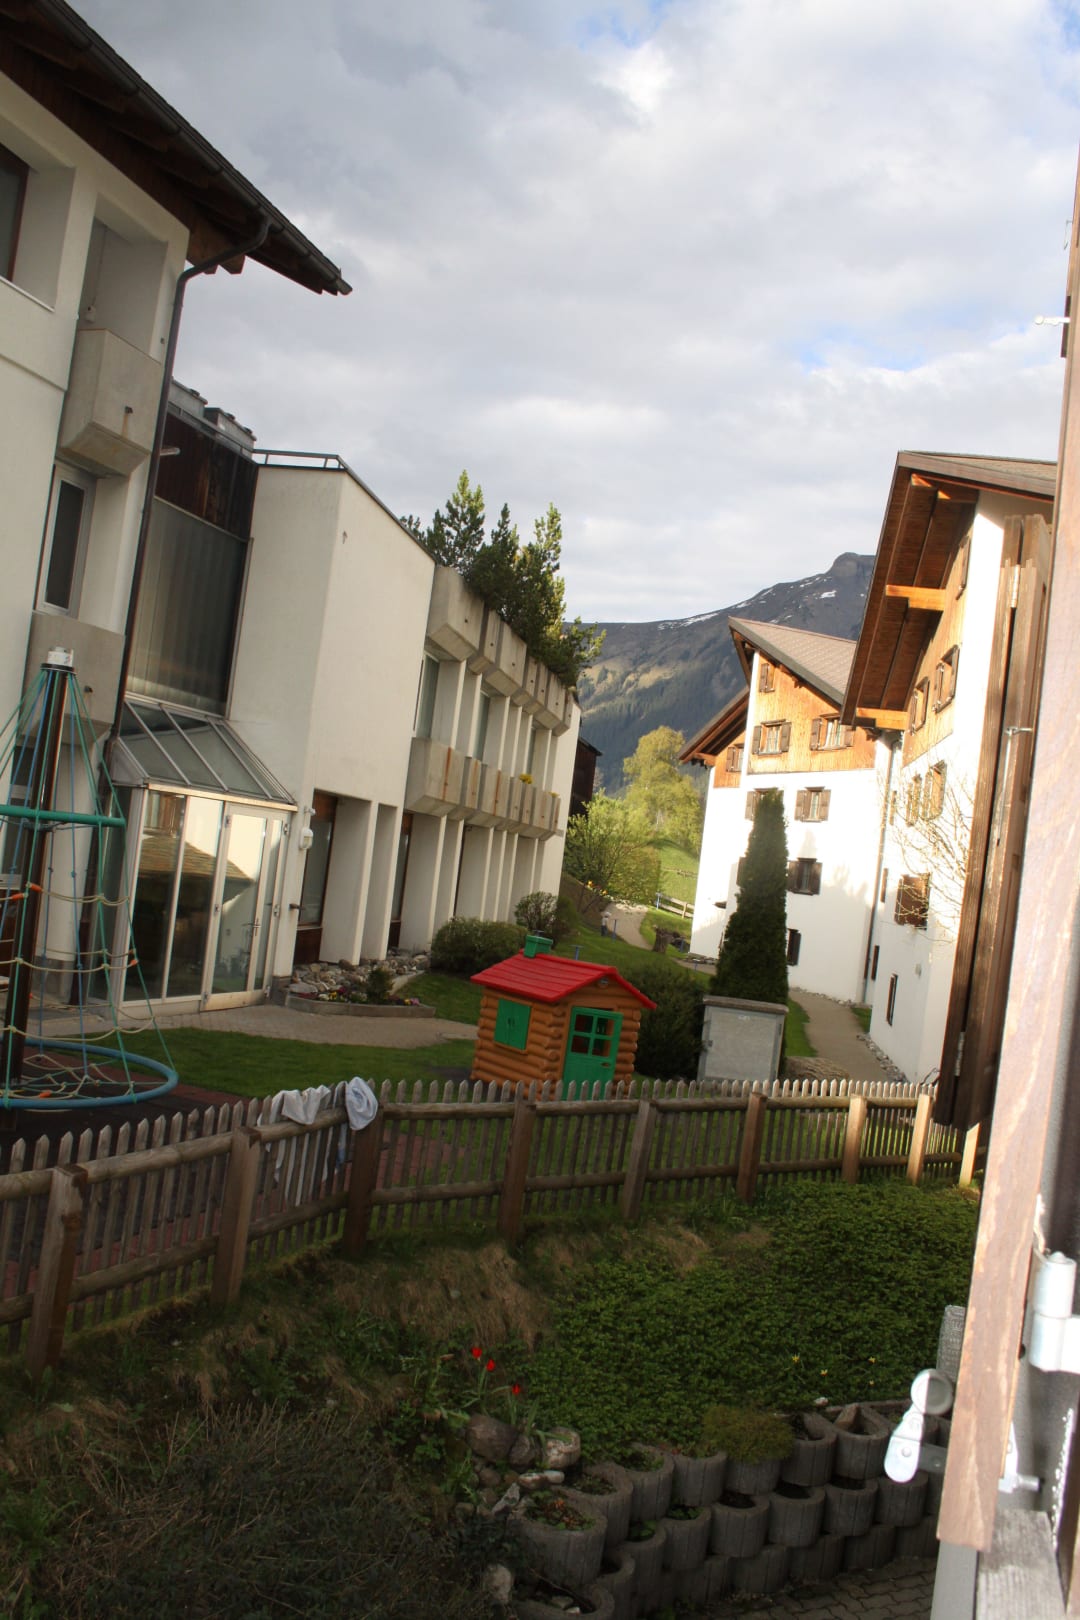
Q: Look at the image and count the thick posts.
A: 9